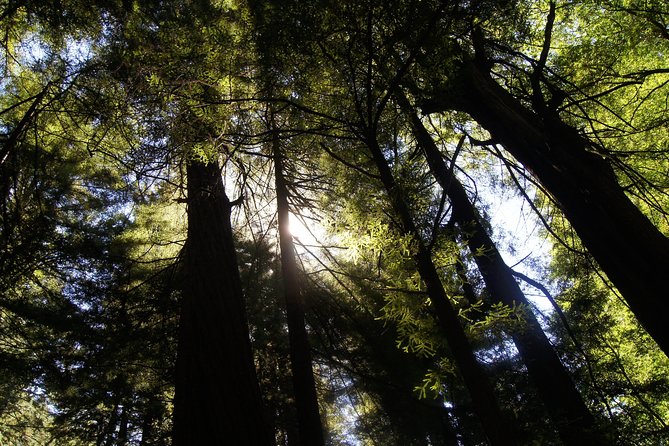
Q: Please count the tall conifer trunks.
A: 5